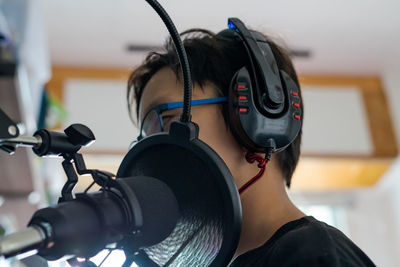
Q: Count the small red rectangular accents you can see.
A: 6